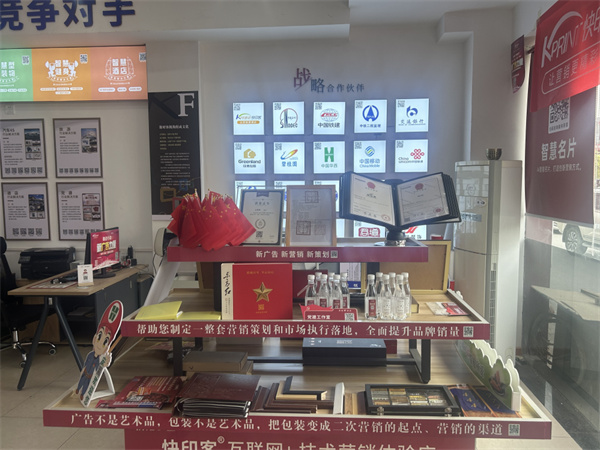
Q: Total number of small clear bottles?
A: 12